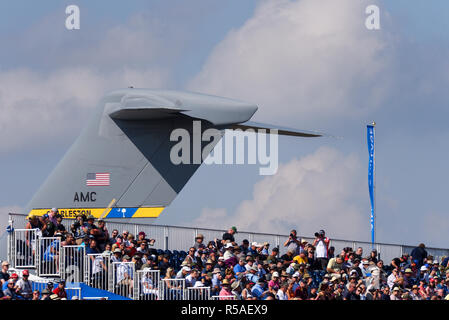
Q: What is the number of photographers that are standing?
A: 2